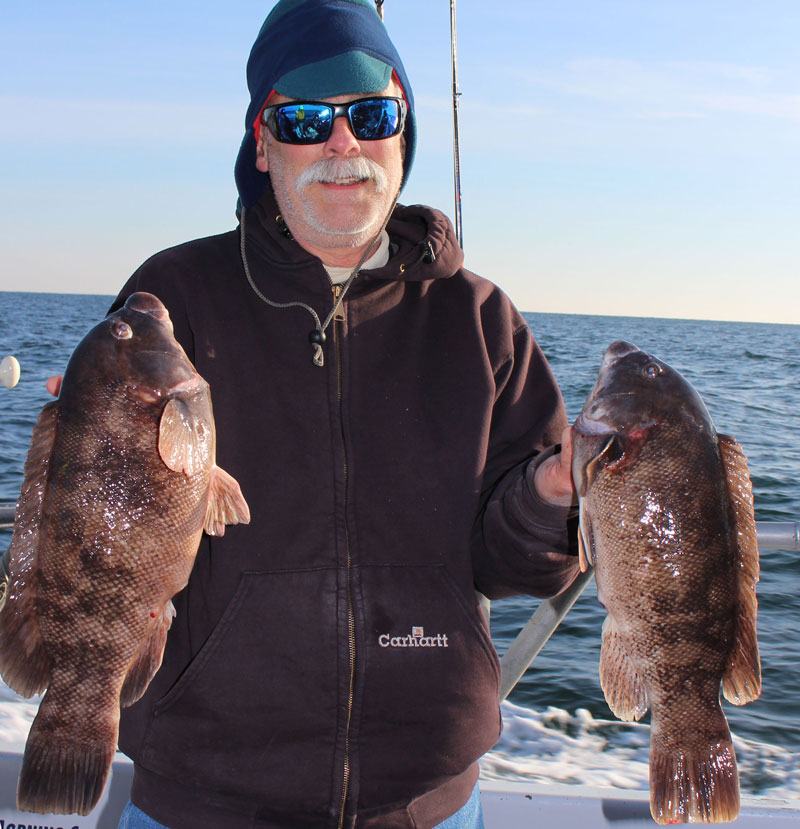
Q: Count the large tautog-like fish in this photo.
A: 2